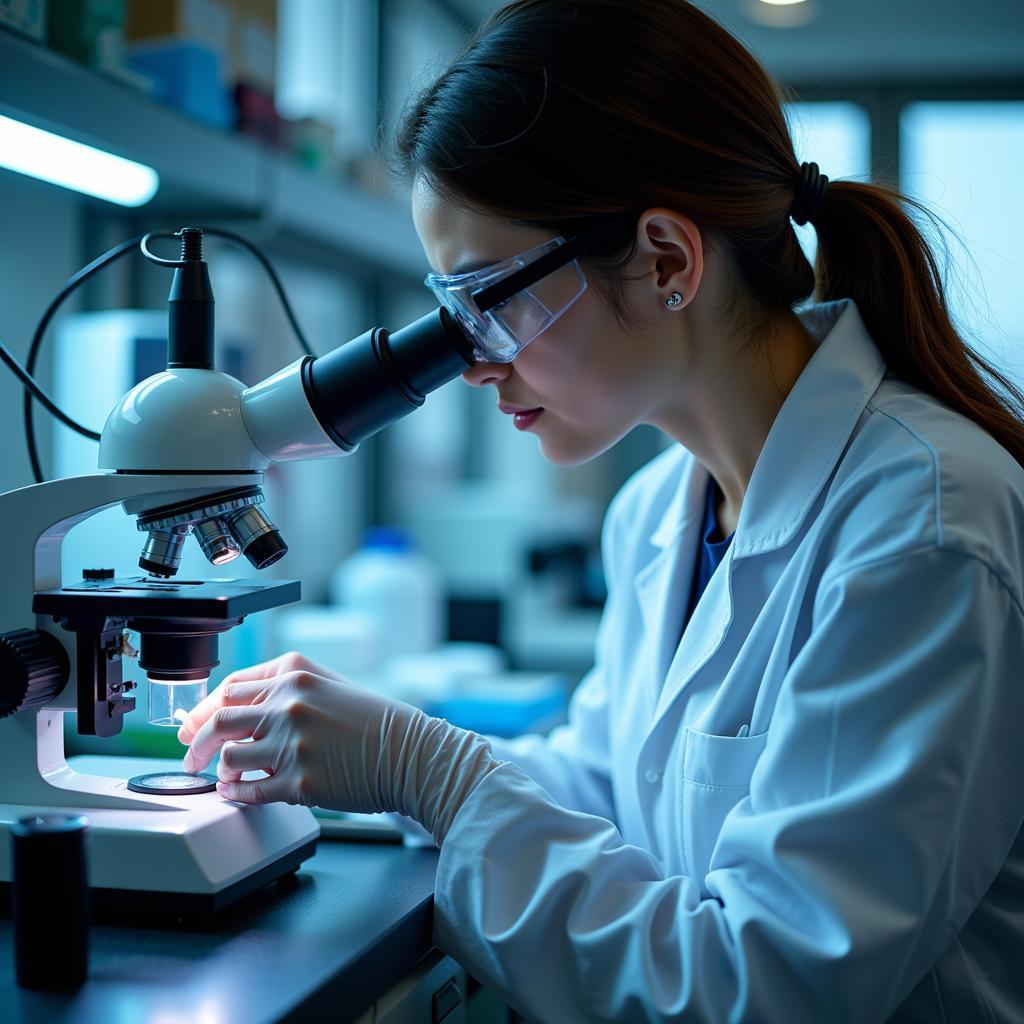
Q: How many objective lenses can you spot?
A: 3